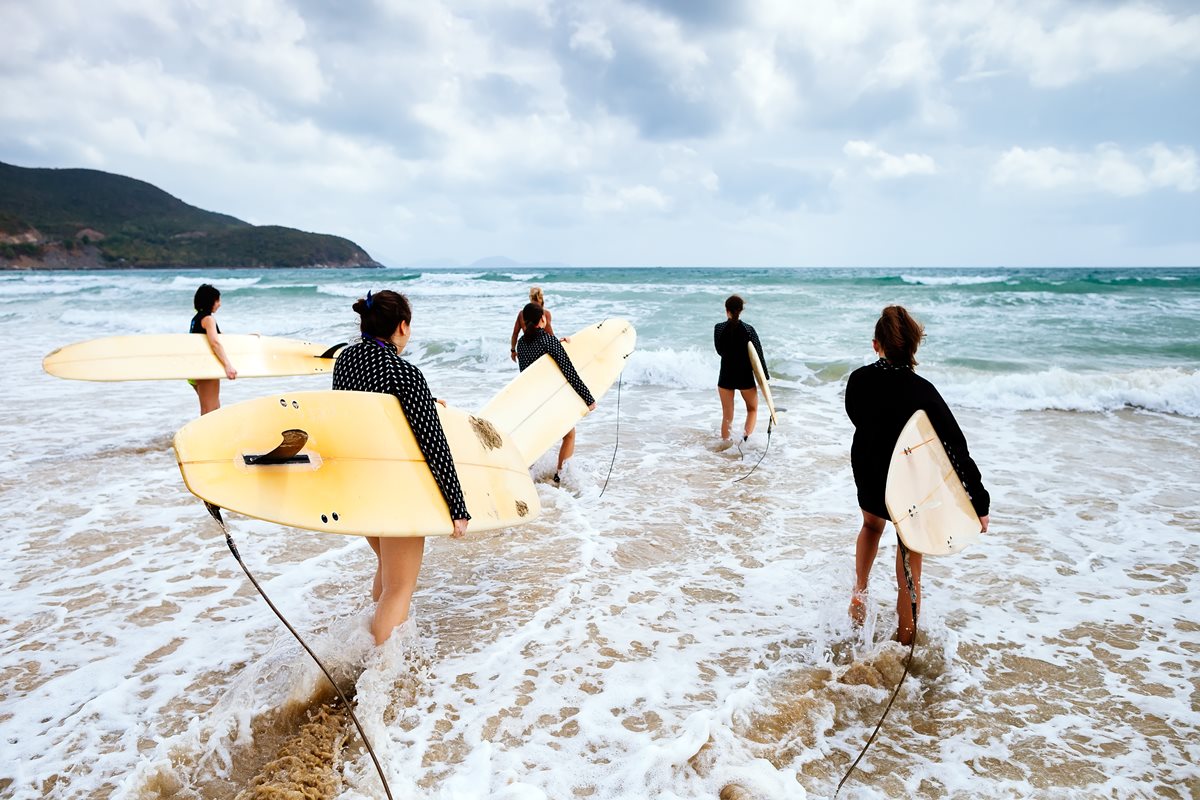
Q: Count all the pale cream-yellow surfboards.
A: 5